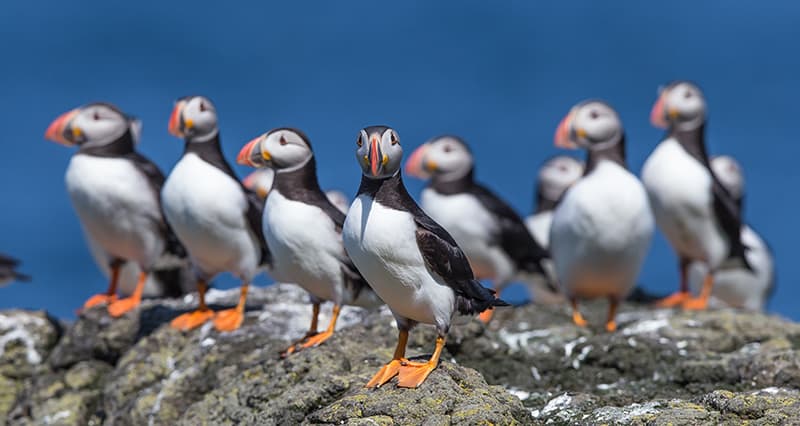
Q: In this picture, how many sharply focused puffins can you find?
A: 1